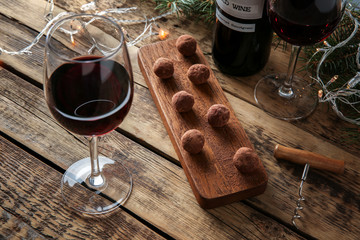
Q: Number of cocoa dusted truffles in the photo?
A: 7